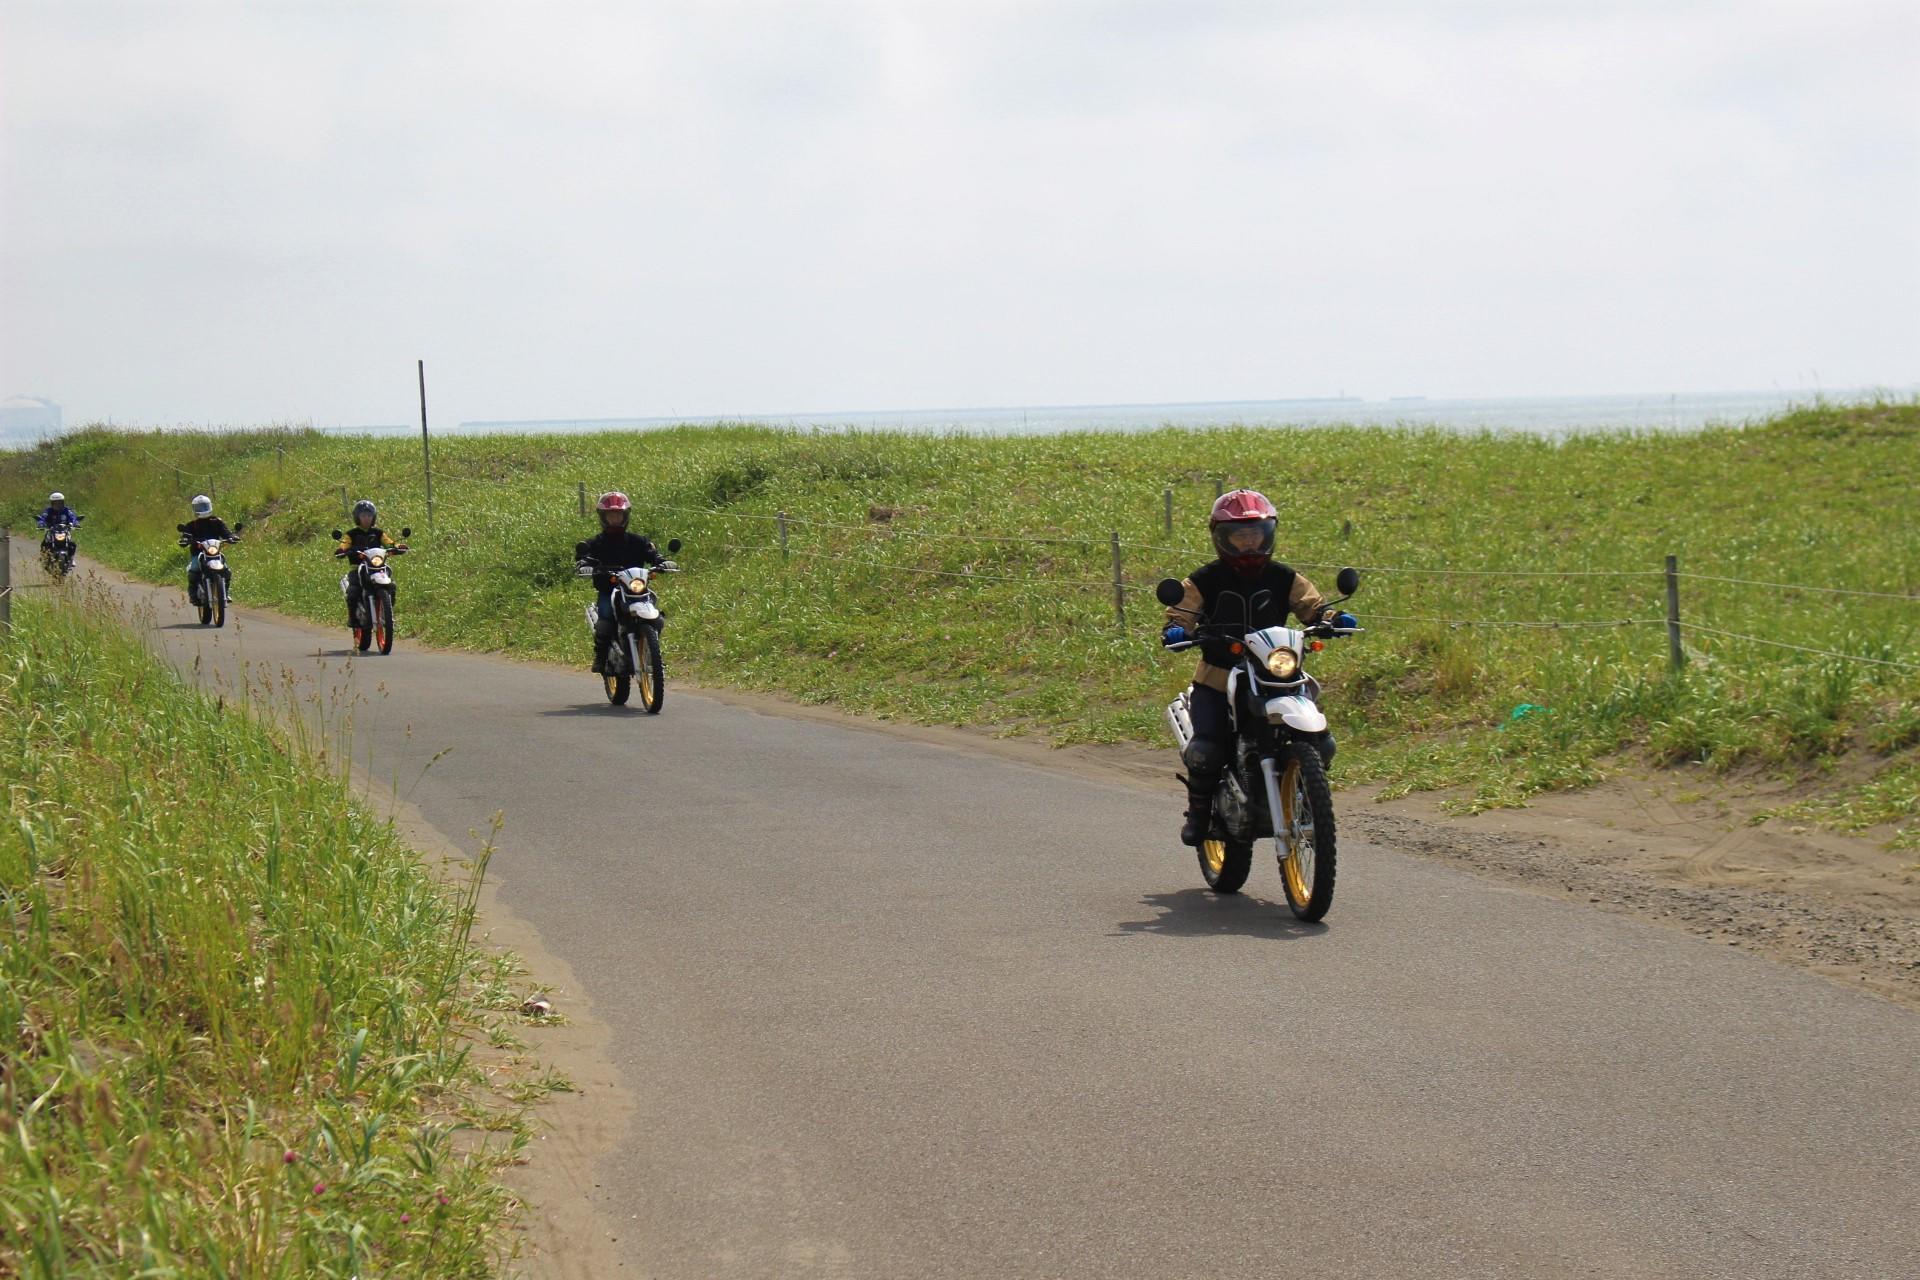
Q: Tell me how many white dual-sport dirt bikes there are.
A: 4